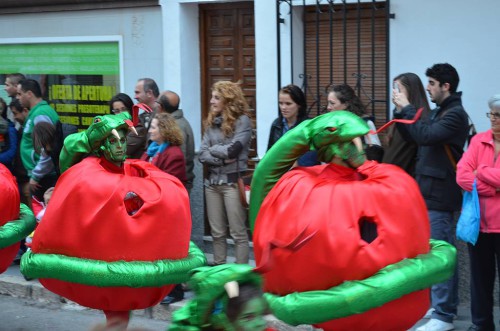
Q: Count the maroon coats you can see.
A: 1